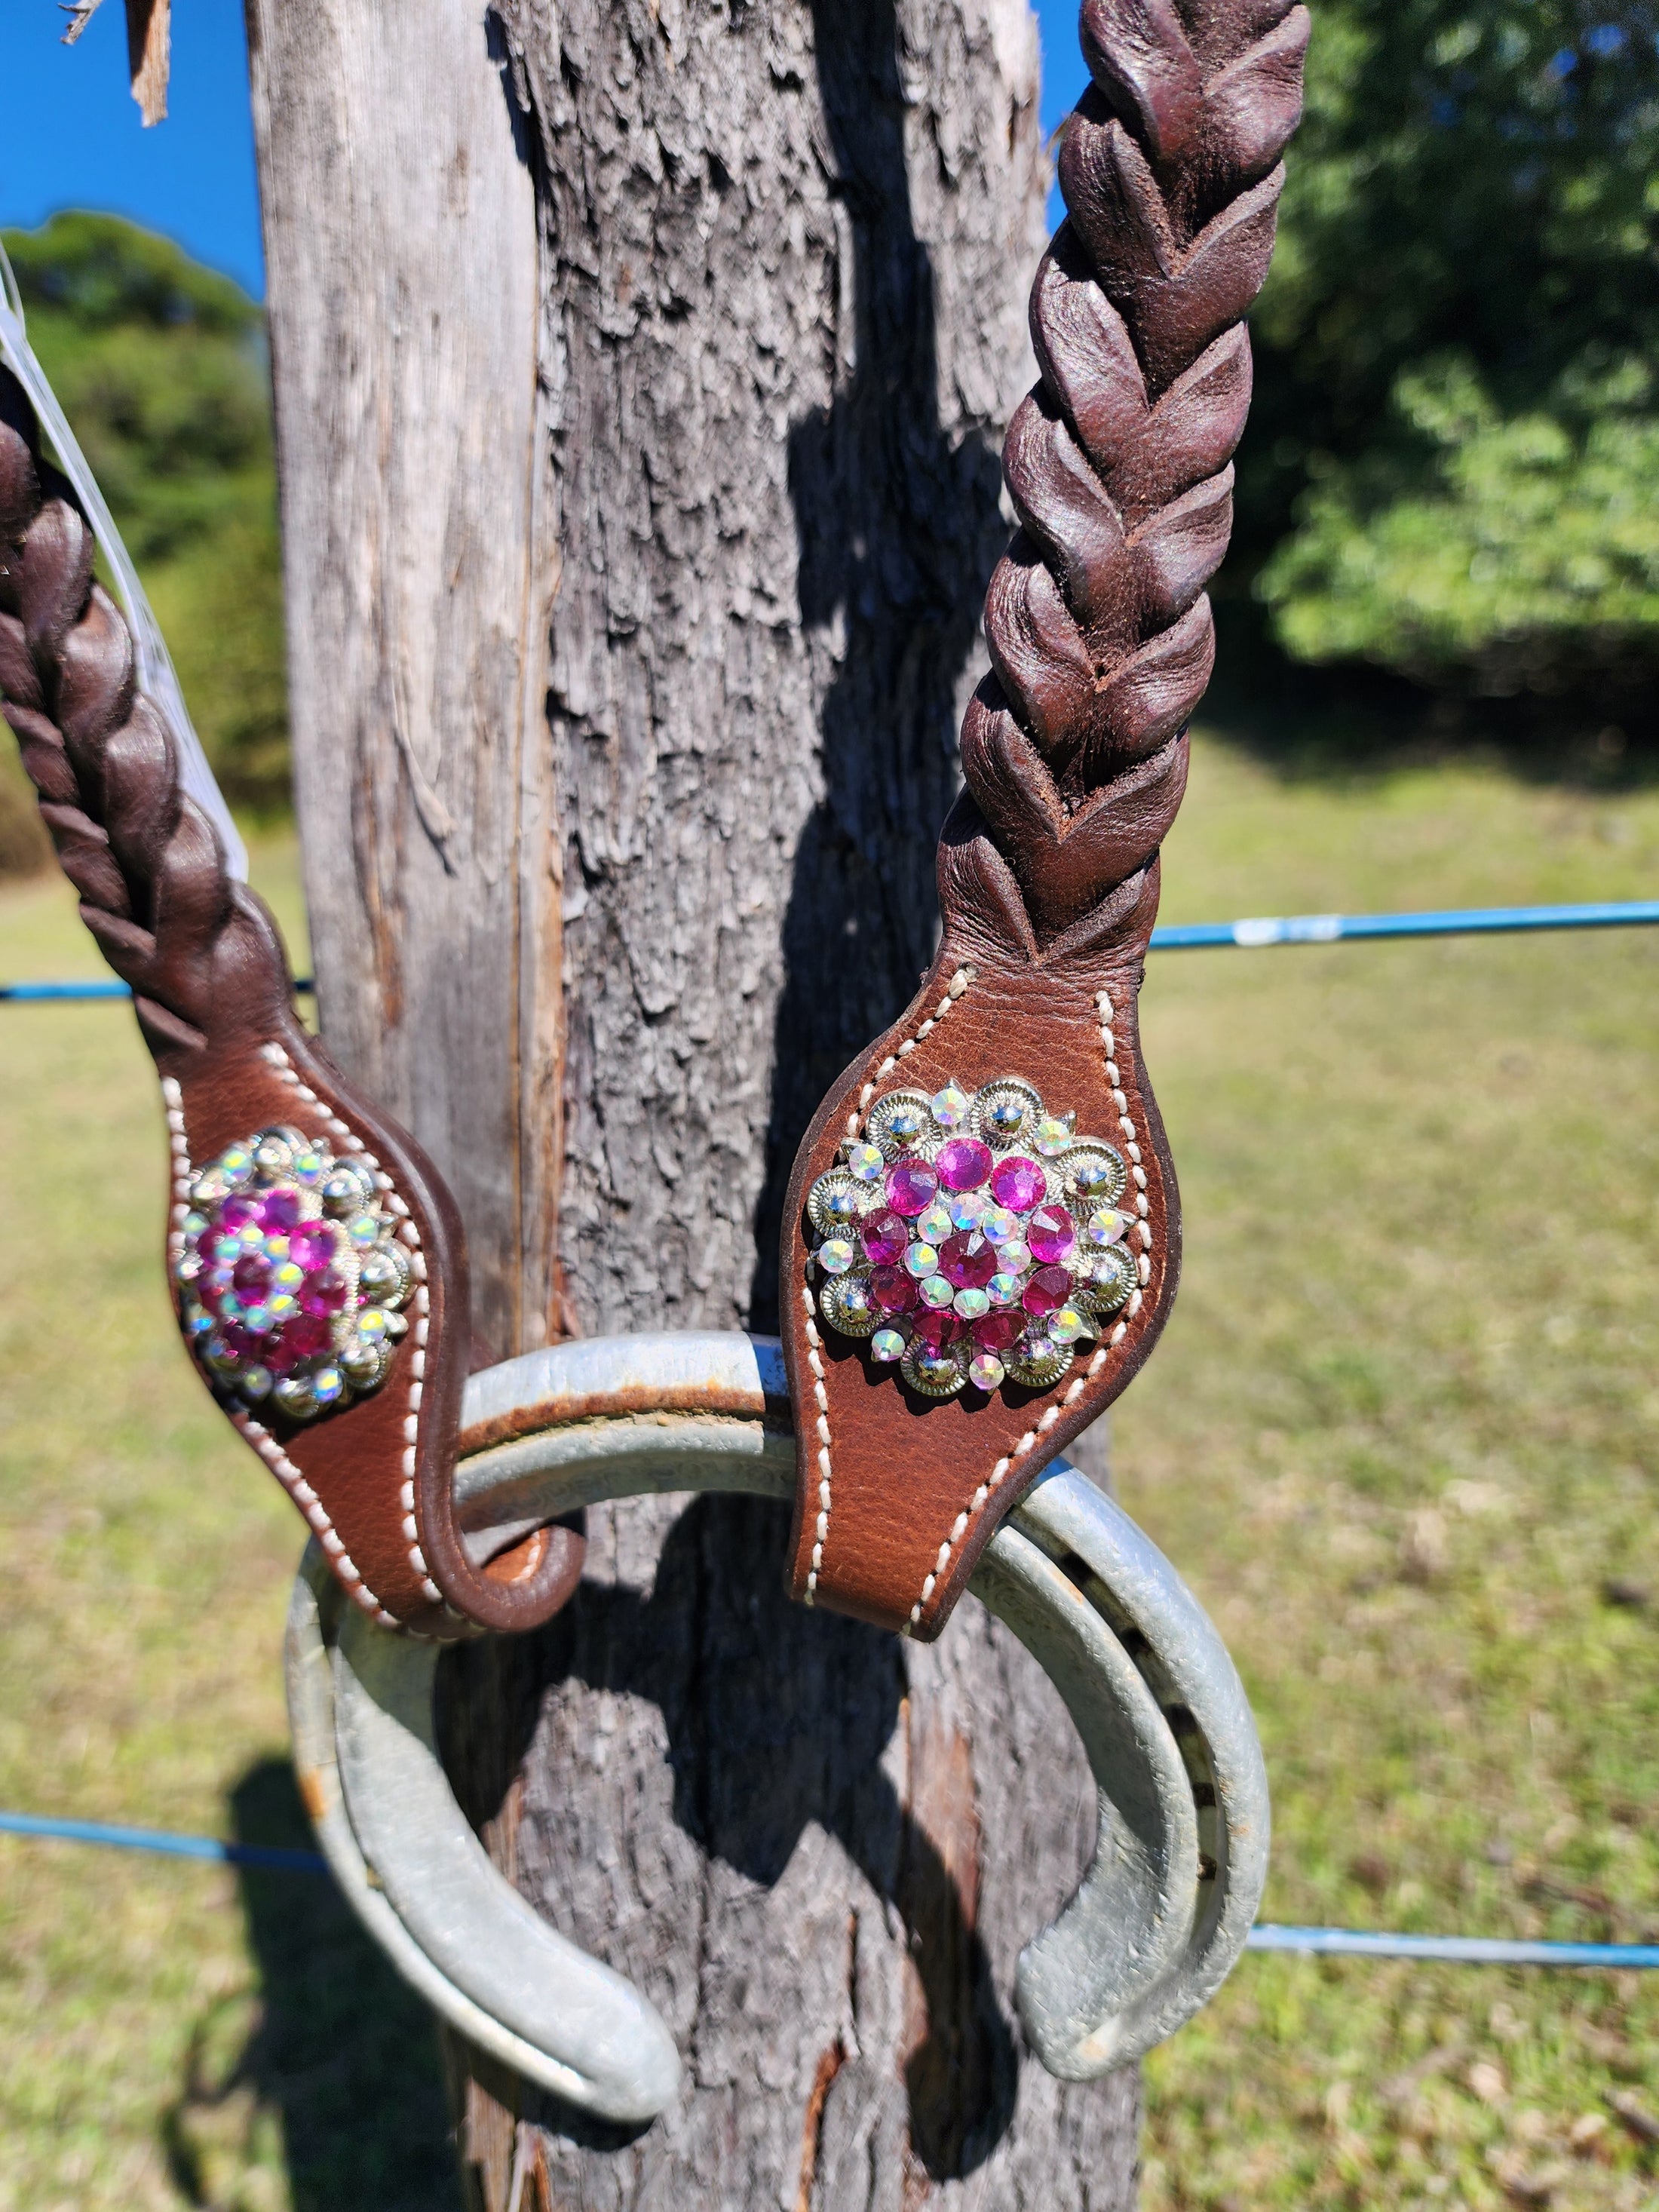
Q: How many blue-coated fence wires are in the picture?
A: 2